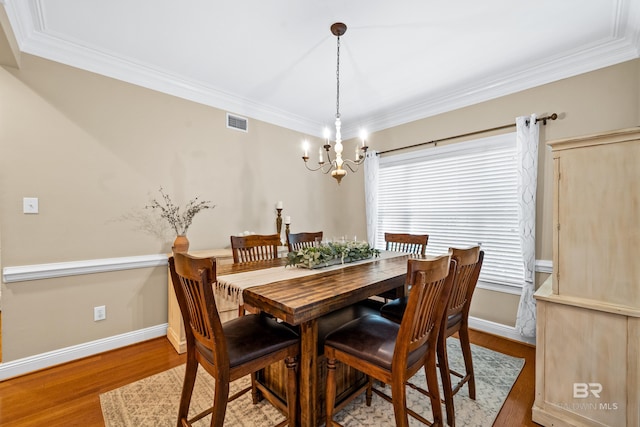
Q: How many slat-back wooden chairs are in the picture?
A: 6